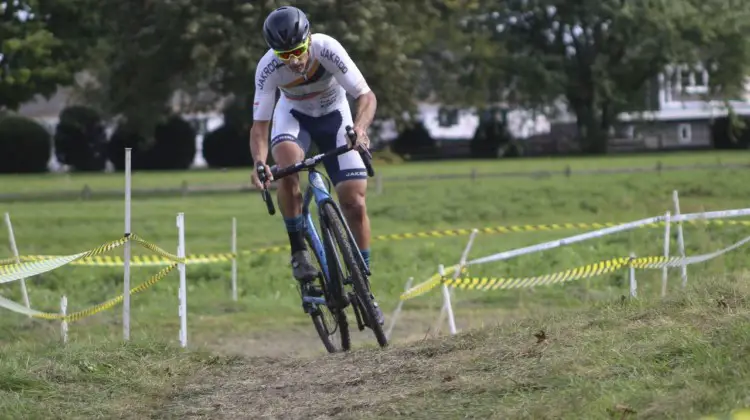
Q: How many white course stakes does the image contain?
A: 11